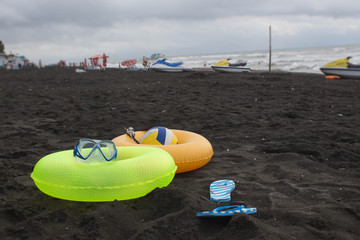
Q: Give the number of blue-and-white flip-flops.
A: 2